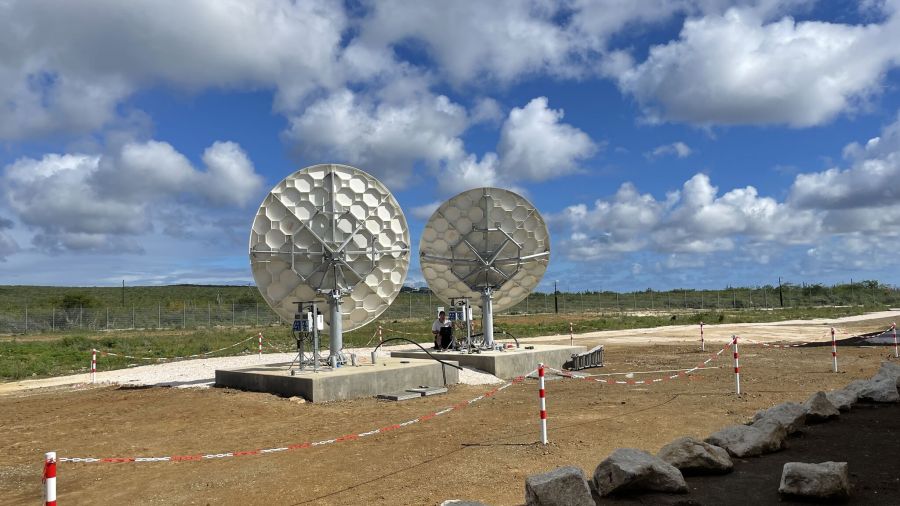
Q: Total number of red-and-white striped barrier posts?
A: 10